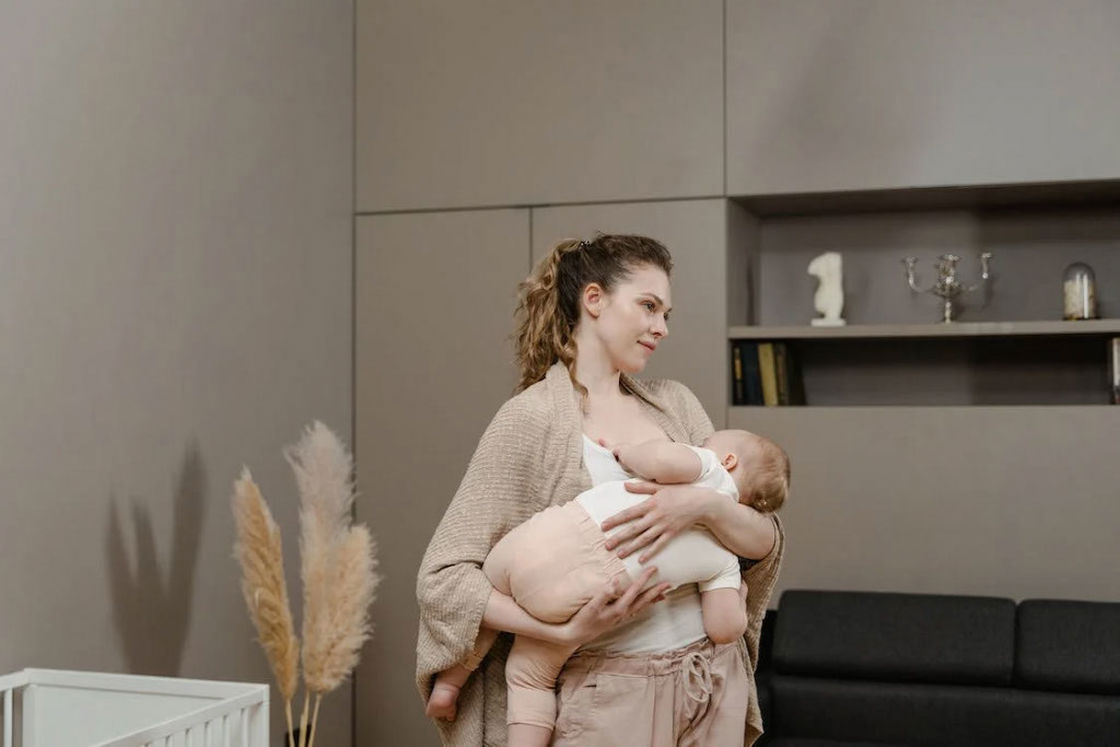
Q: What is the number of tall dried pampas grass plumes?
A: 3